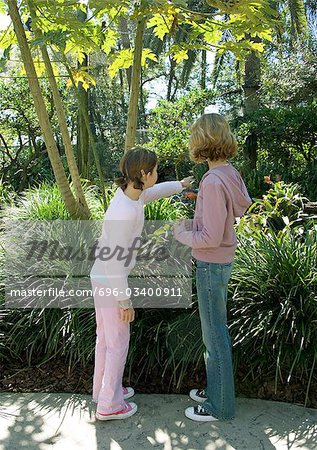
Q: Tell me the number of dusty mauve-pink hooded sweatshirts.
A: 1